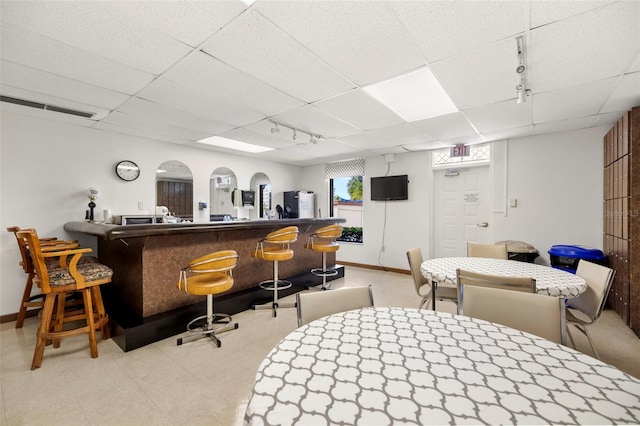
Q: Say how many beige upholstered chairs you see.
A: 6